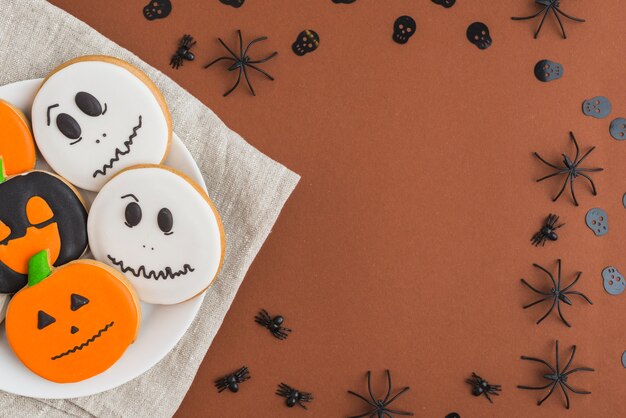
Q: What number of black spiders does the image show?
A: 12